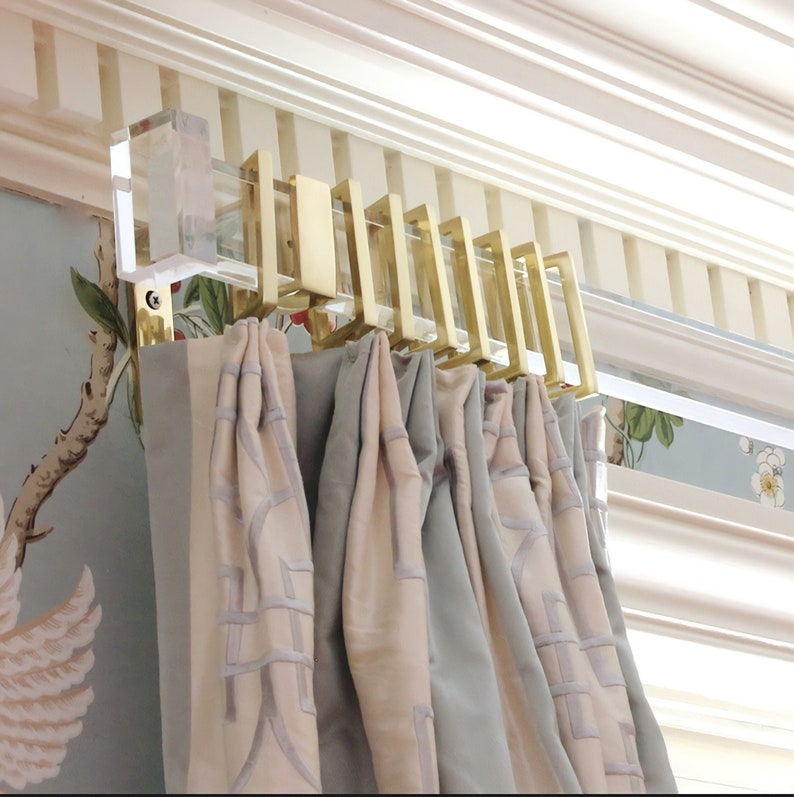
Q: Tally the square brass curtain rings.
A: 8